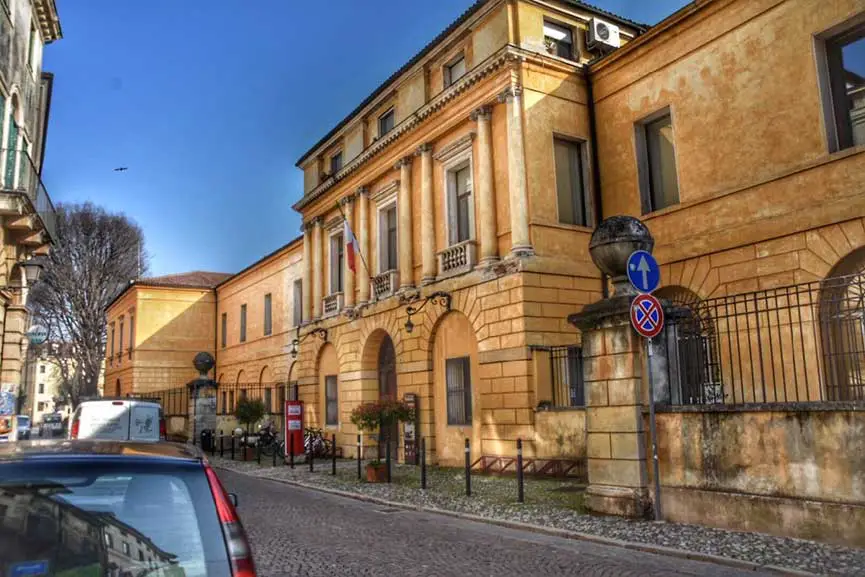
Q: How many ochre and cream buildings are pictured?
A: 1